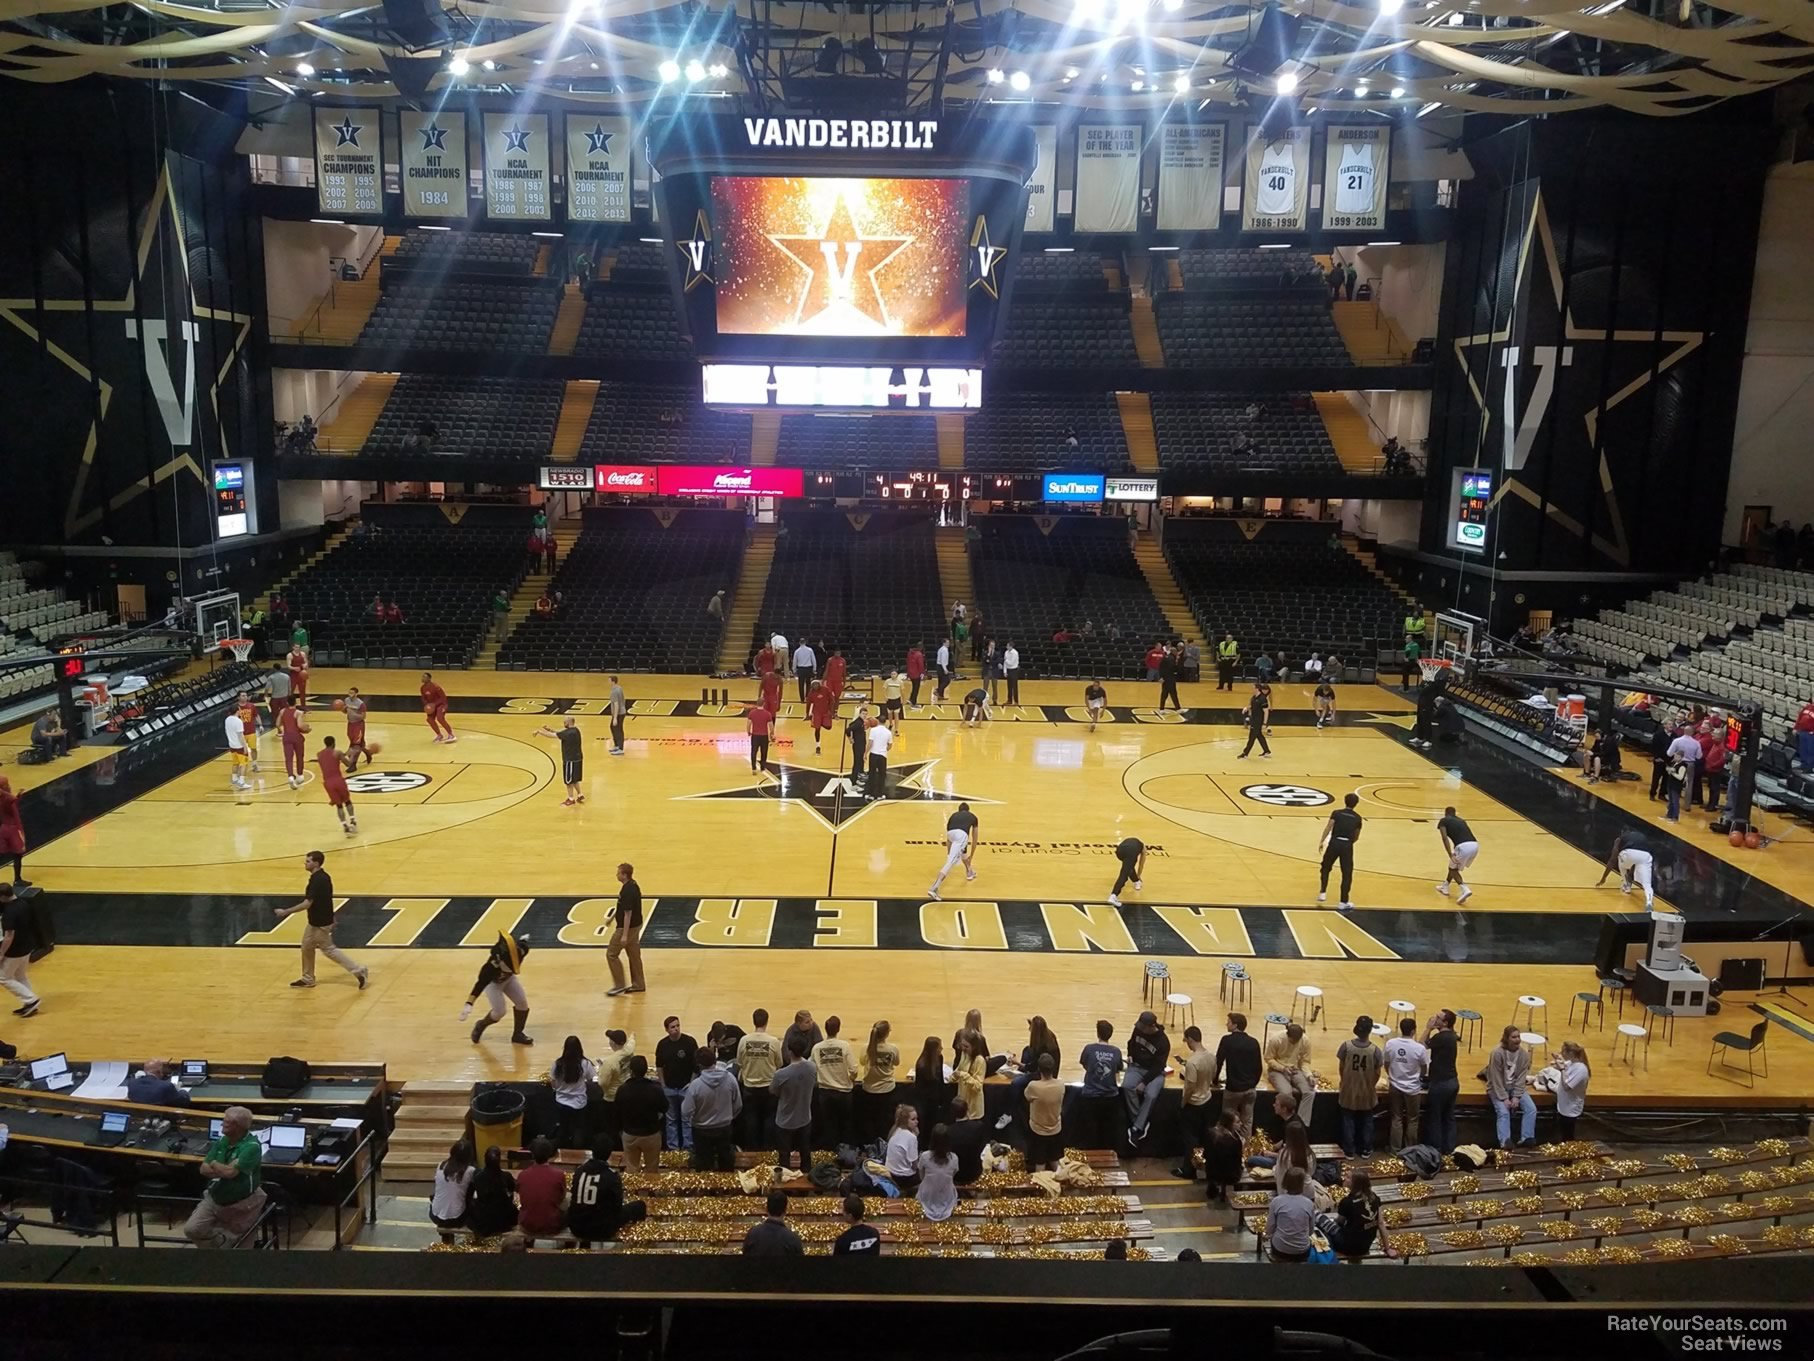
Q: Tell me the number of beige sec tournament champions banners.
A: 1